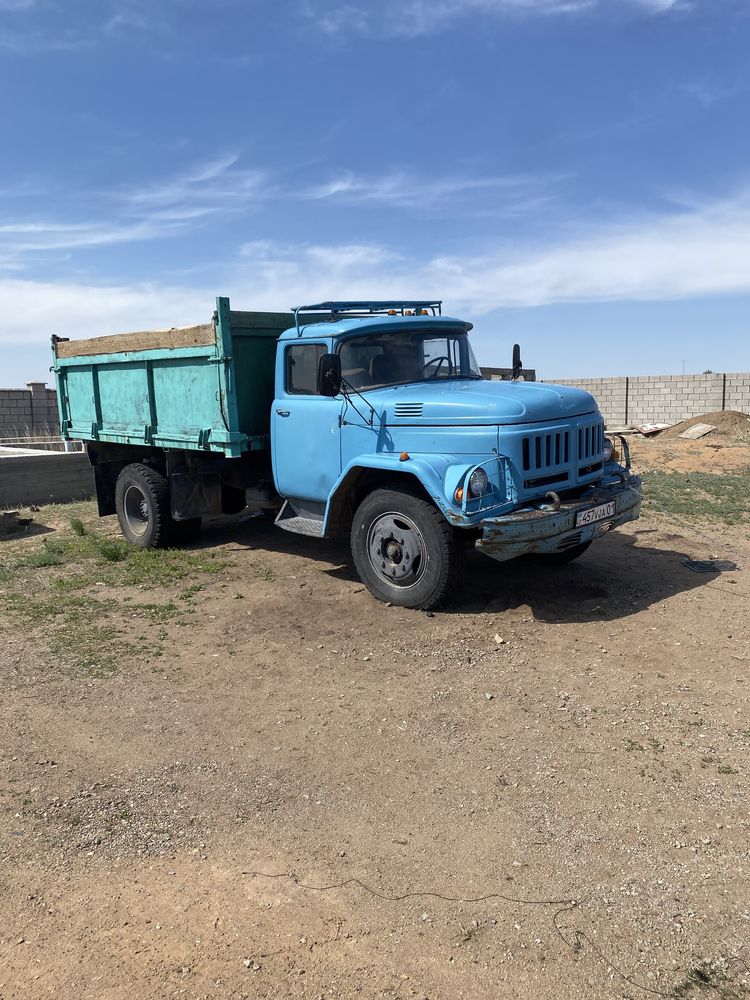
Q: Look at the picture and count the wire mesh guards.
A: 2